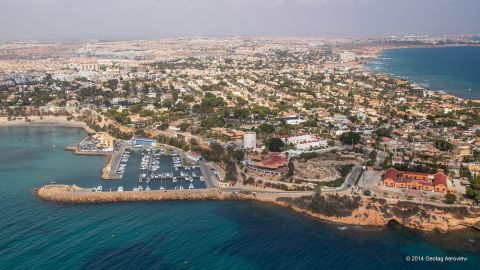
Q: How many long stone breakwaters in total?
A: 1